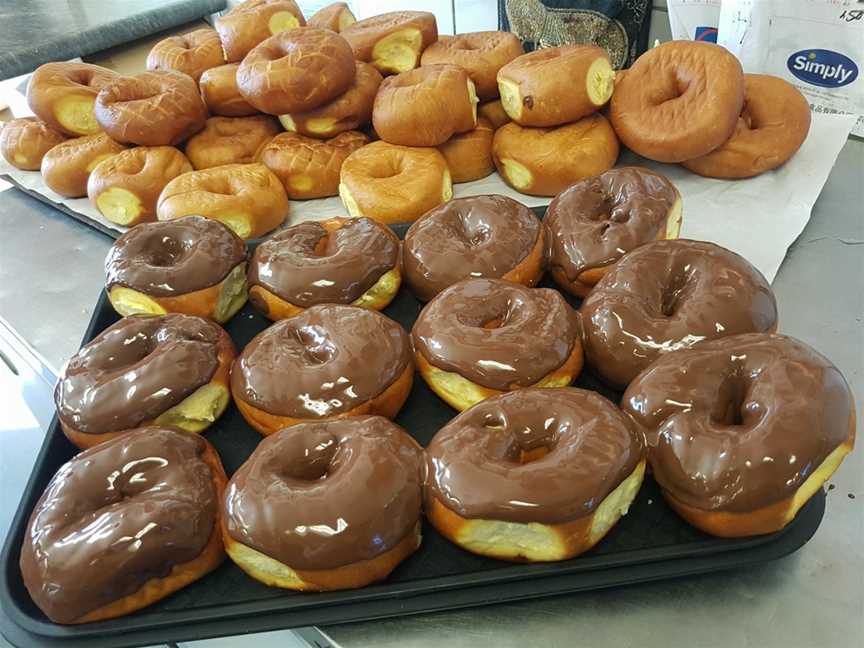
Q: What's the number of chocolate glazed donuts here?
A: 12